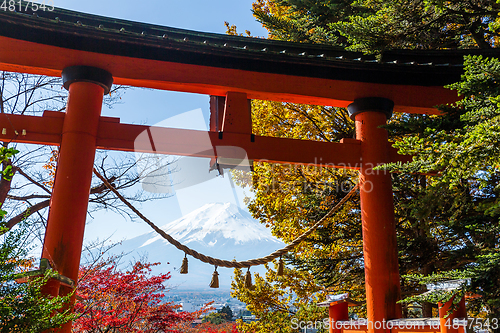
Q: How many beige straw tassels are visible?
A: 4